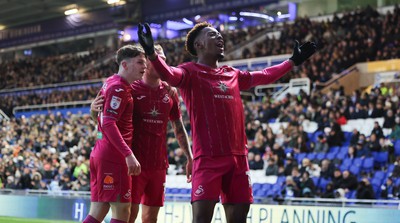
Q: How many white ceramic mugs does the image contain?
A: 0